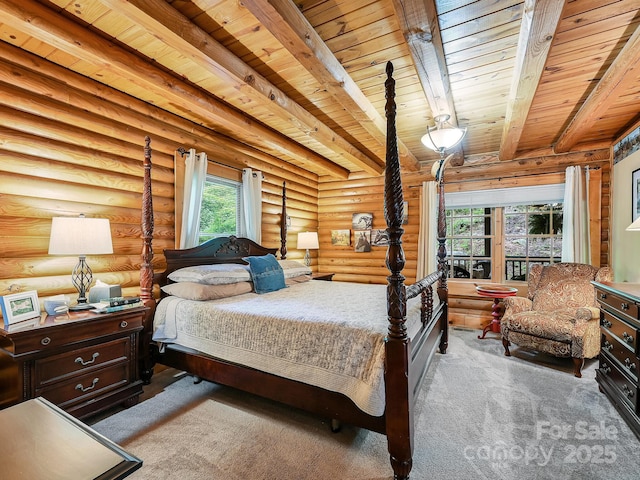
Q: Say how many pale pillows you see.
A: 4